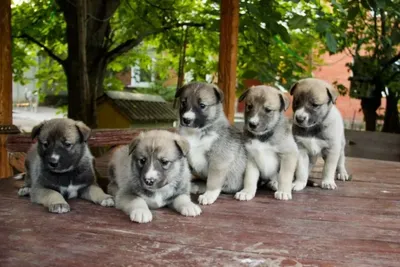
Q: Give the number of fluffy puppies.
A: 5